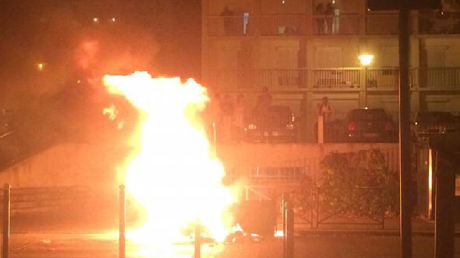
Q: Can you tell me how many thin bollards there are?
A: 5